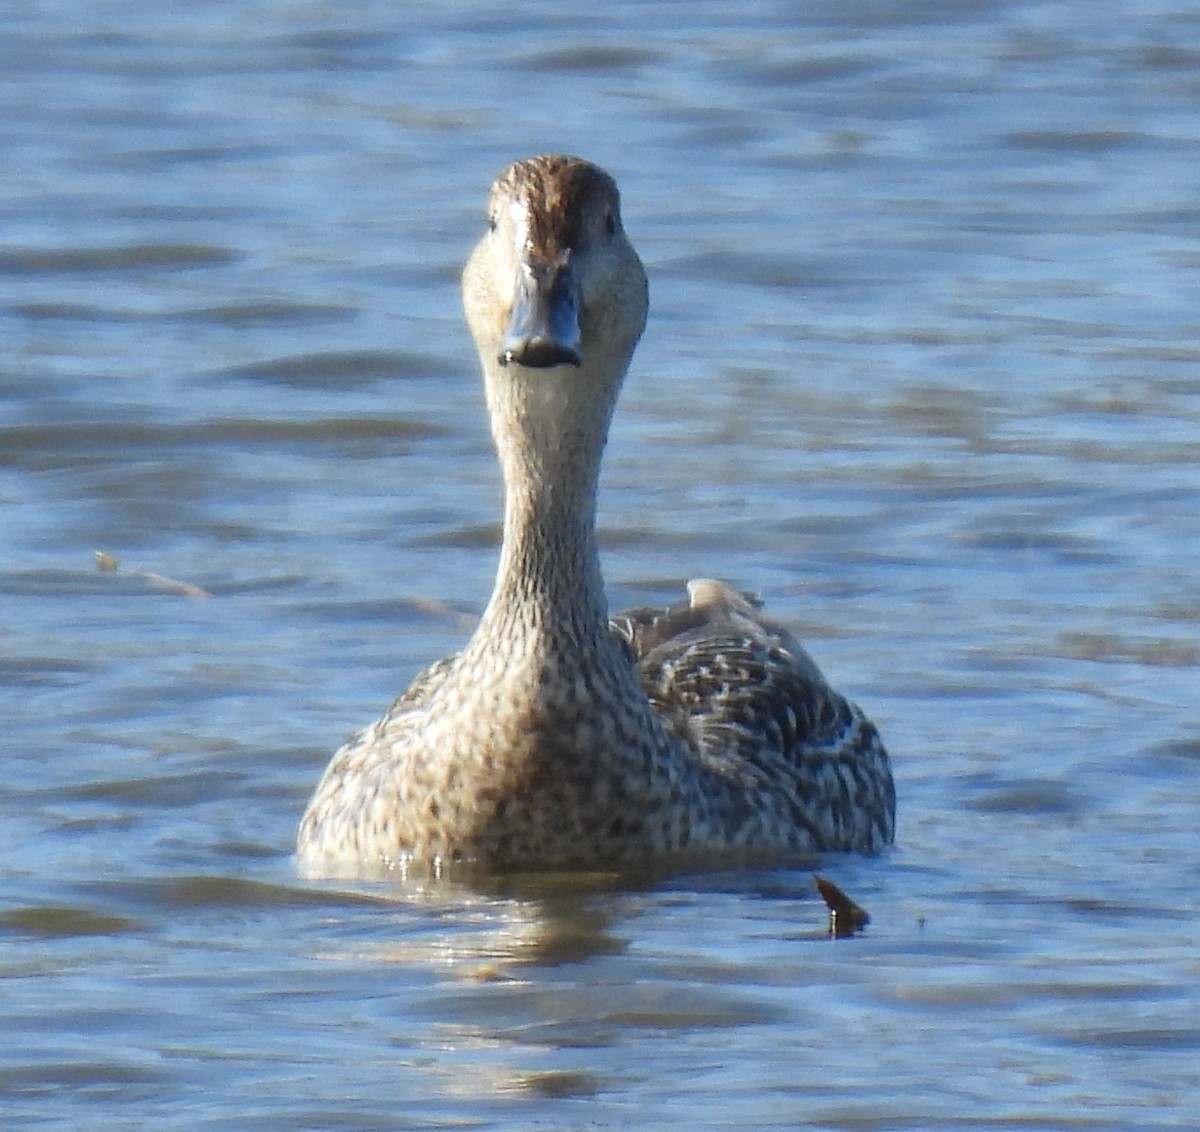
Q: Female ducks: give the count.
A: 1